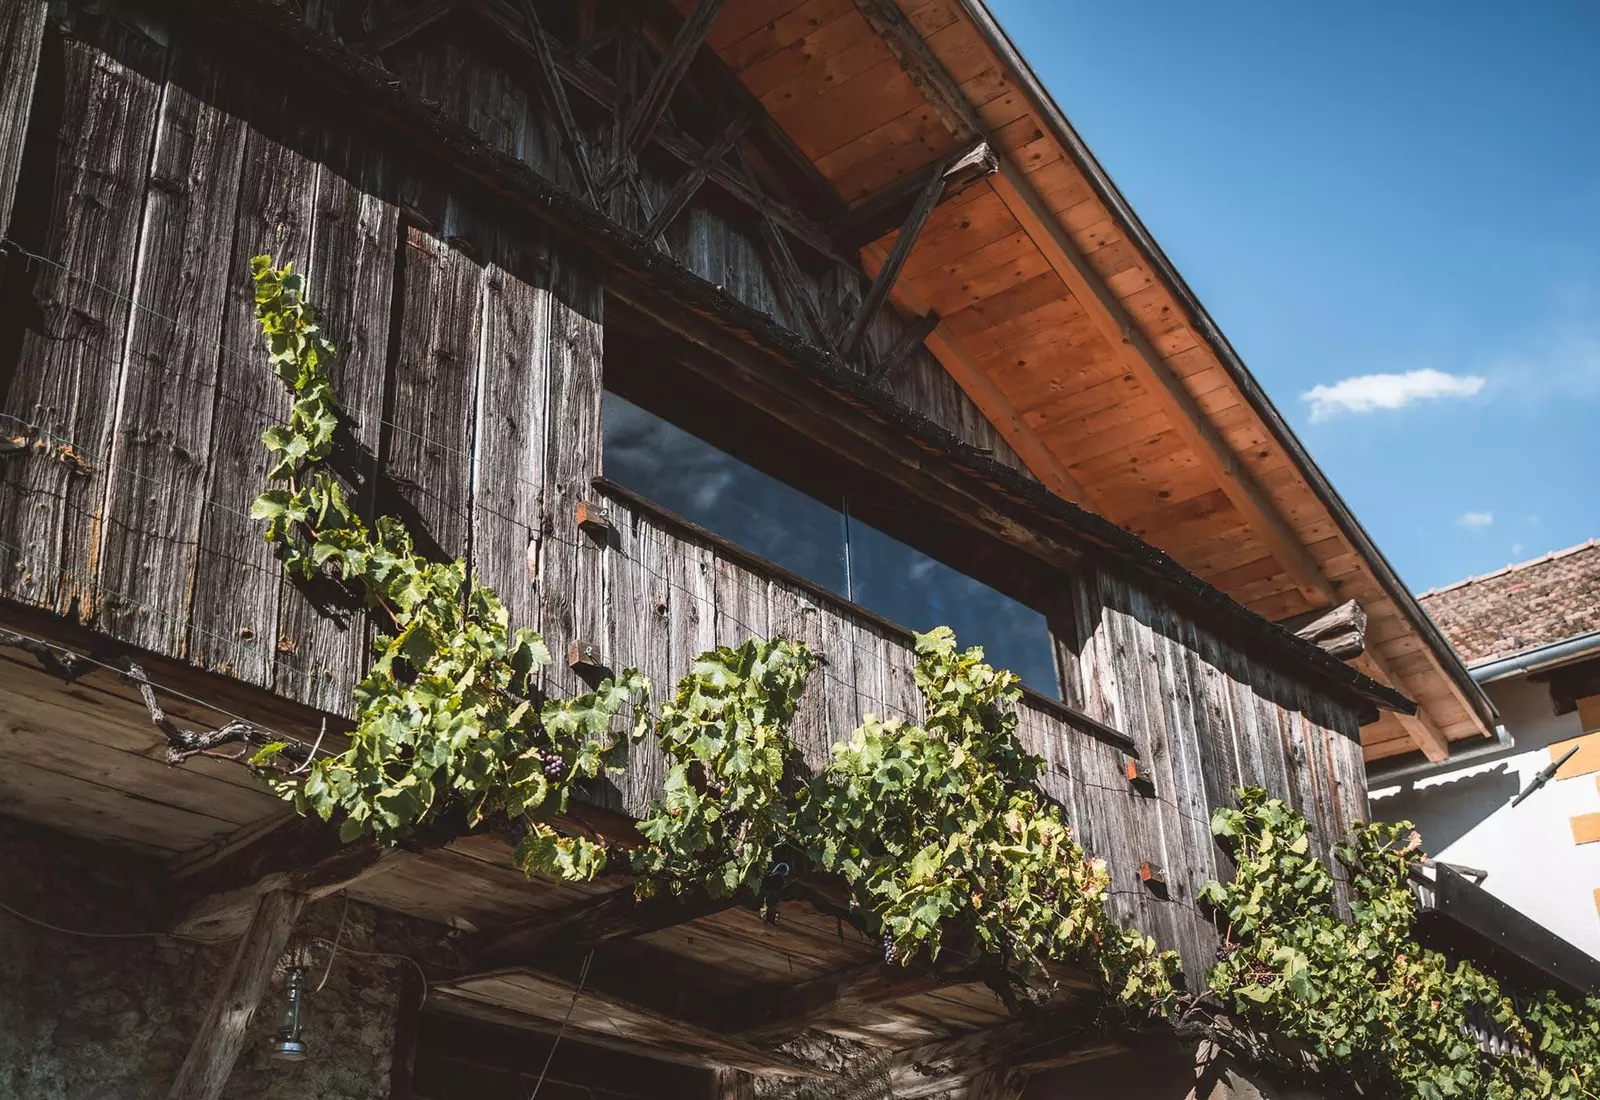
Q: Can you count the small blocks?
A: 4